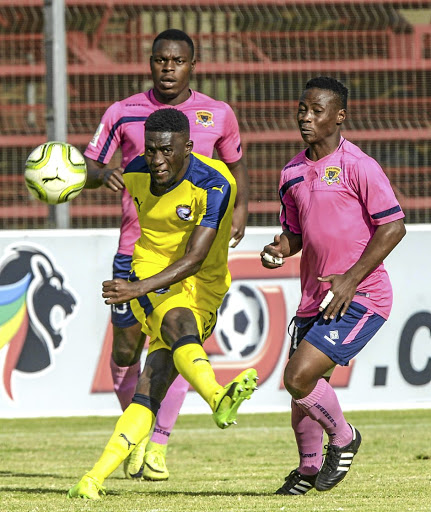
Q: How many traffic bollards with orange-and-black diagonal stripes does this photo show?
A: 0